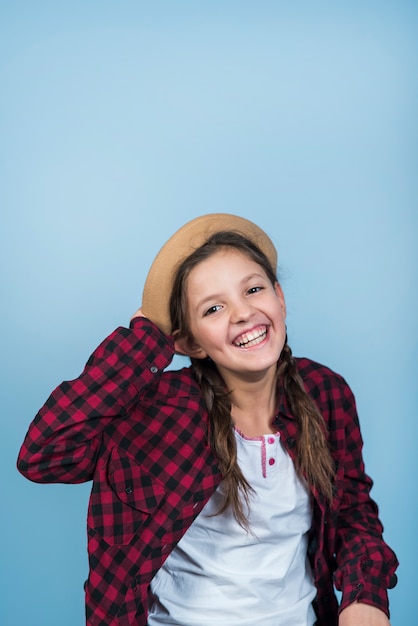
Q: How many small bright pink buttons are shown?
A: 2